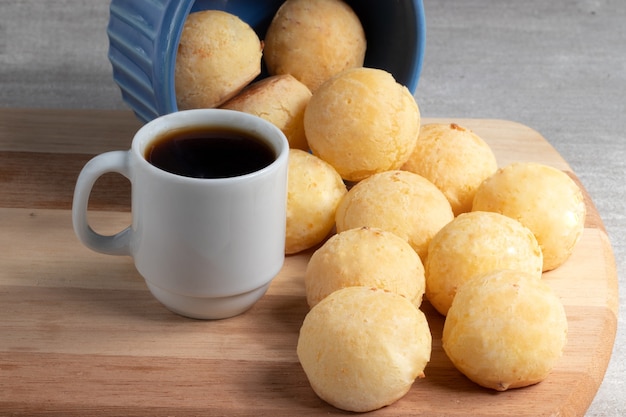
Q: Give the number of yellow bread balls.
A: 12